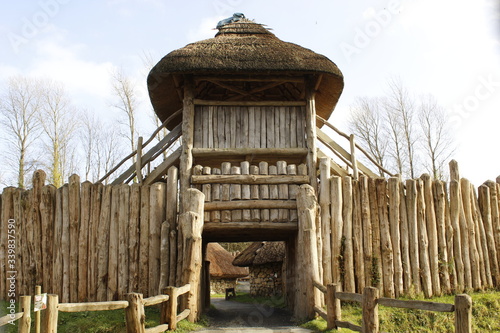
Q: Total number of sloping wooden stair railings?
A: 2